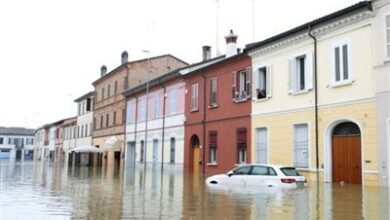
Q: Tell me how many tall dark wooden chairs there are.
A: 0